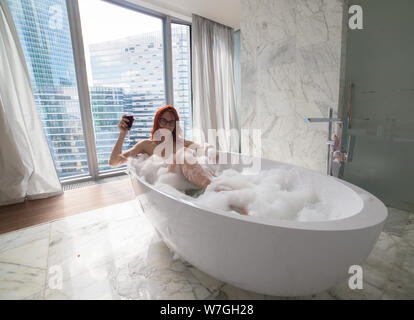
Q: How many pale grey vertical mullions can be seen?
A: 2